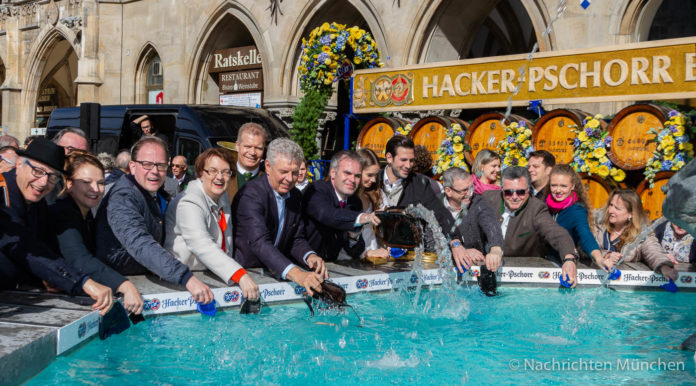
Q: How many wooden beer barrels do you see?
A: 7